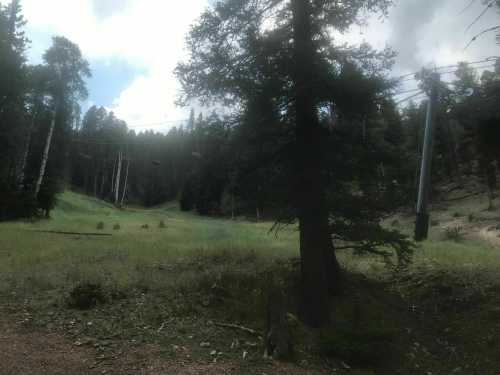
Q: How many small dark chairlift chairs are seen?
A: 3